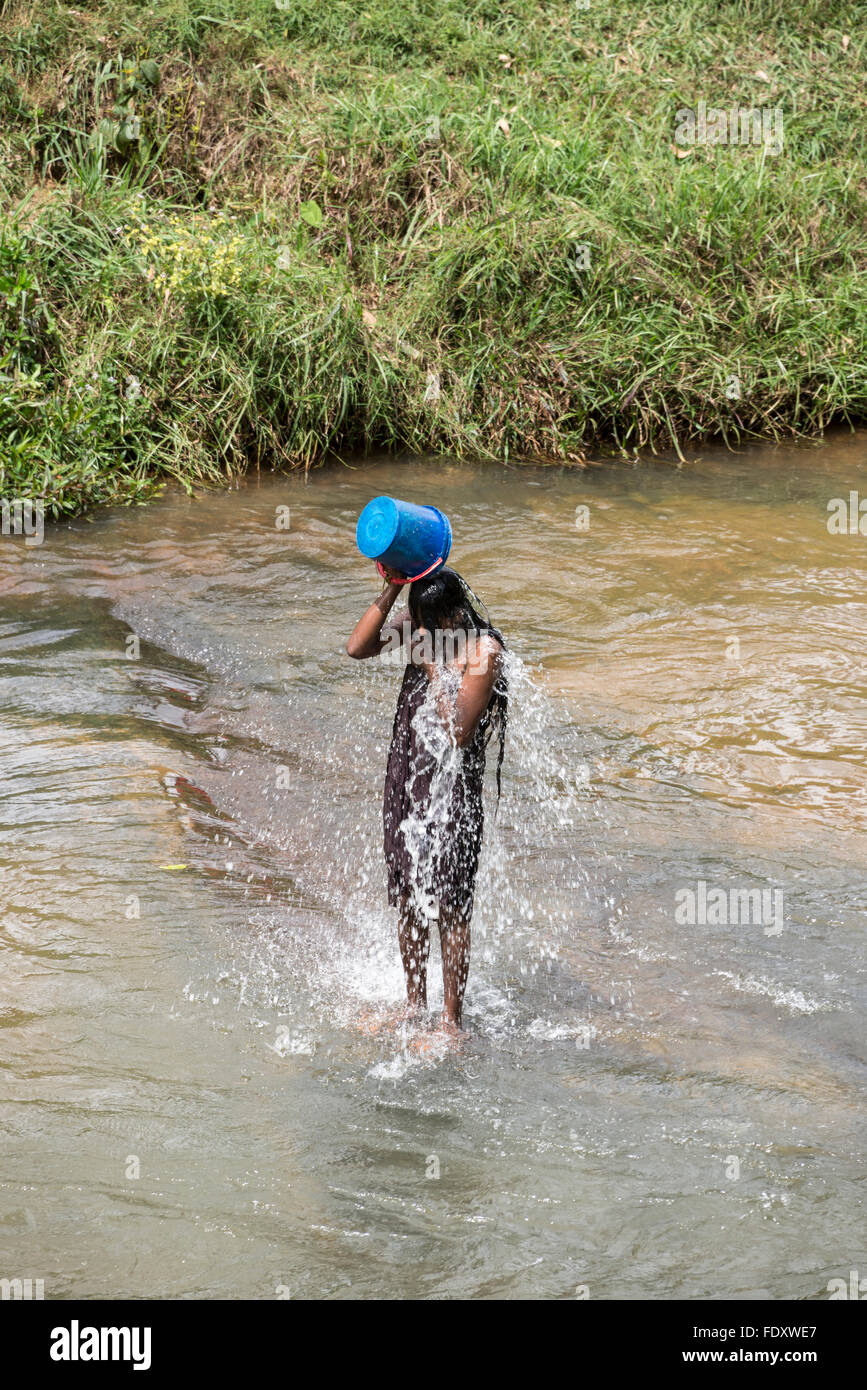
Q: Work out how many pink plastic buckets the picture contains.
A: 0